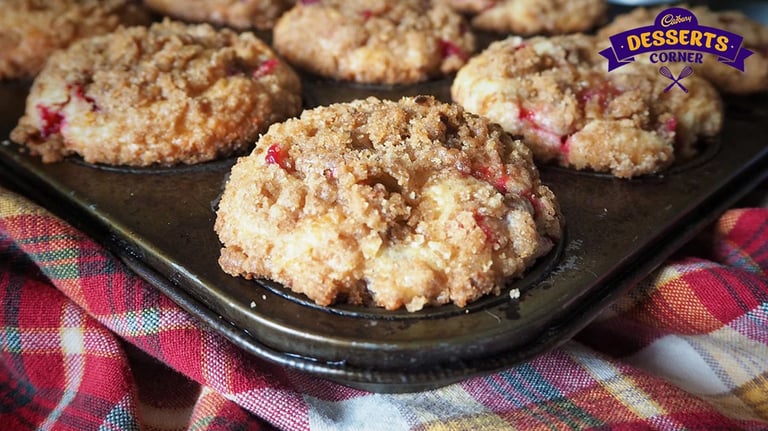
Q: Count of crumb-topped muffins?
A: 8